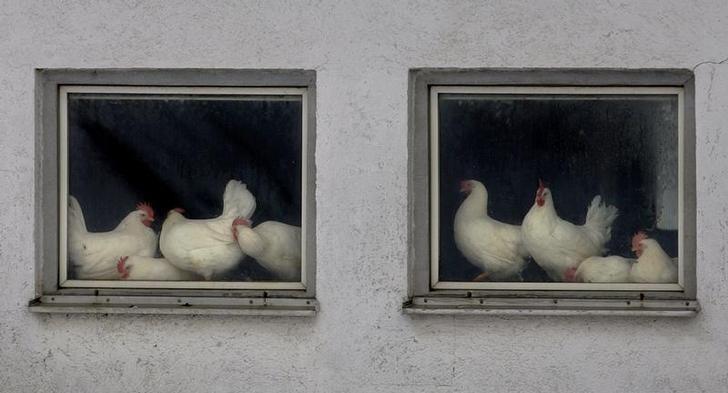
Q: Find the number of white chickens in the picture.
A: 8